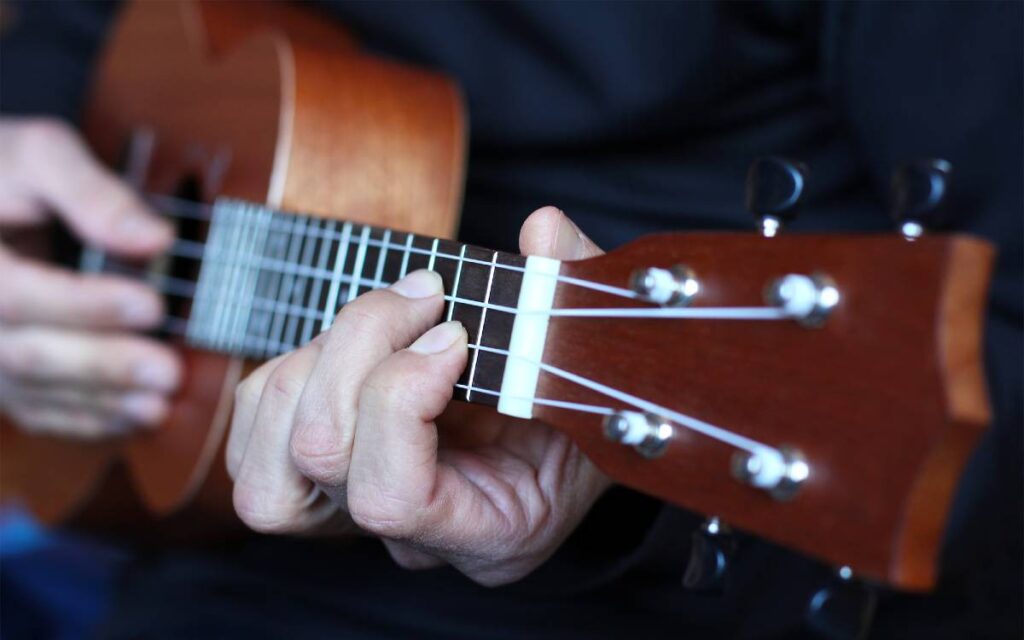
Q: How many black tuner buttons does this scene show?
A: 4